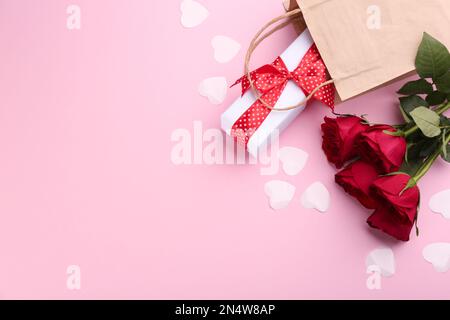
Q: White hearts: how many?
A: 9